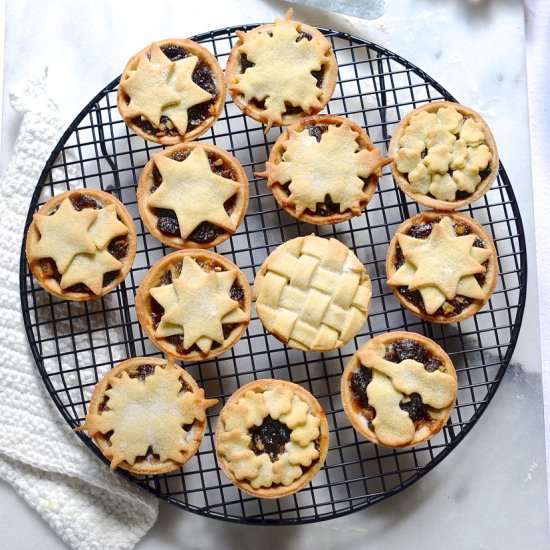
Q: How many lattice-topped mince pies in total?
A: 1